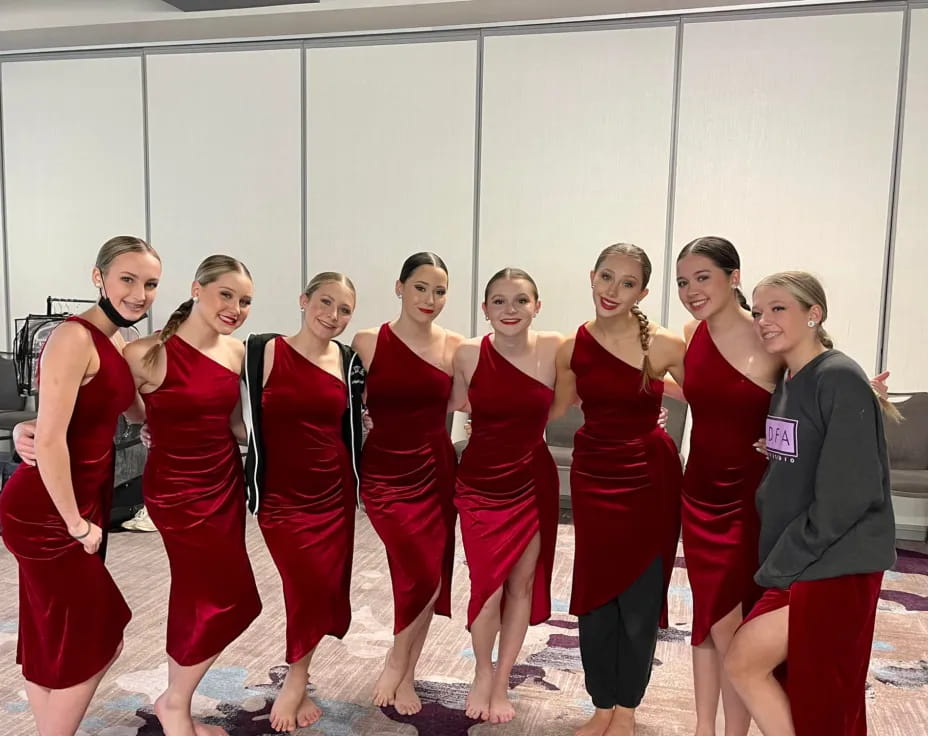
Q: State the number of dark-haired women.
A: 2